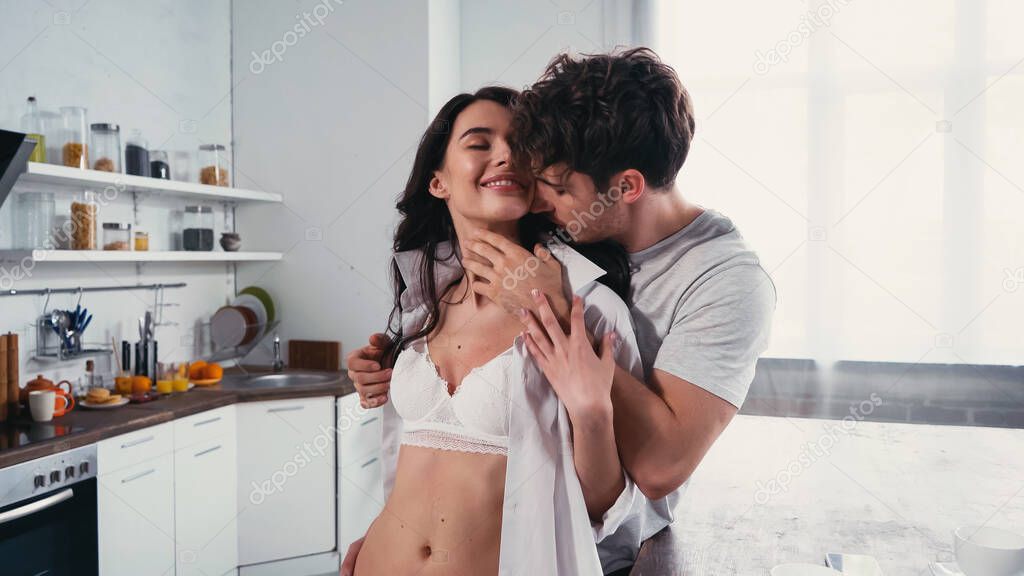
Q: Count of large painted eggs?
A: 0